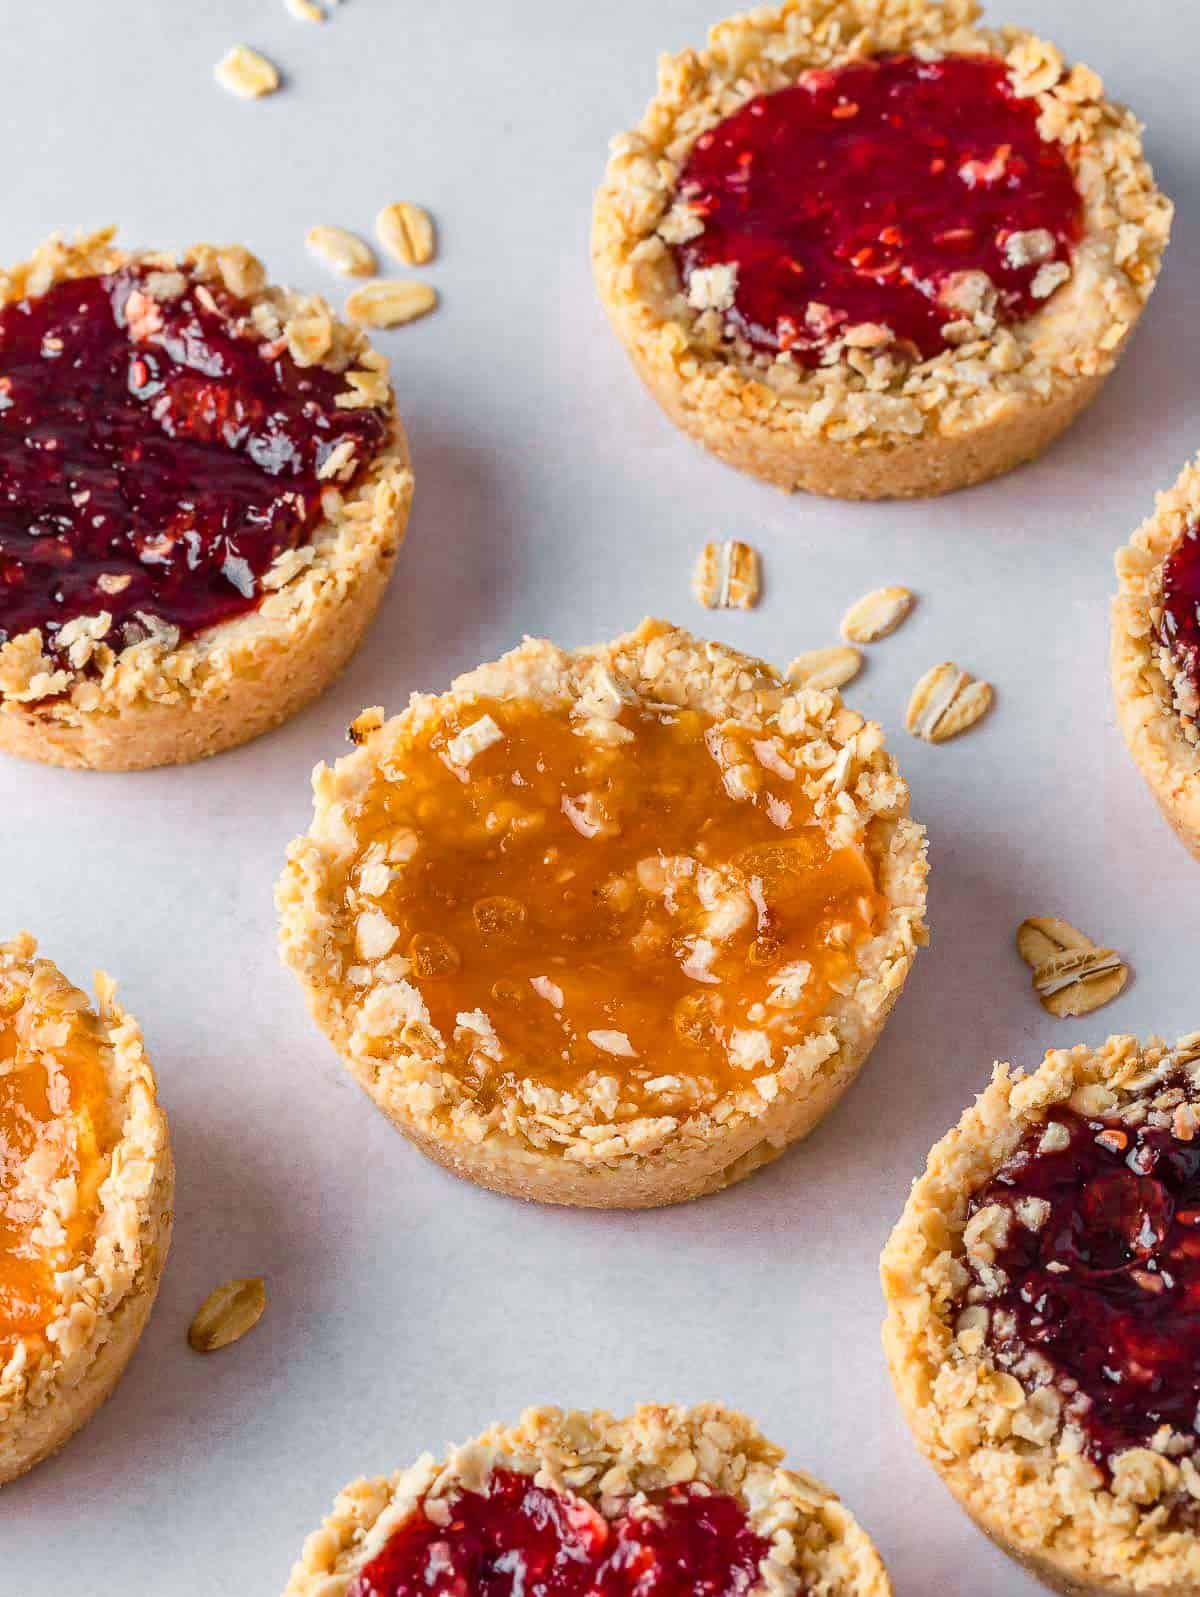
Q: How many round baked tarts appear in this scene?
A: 7